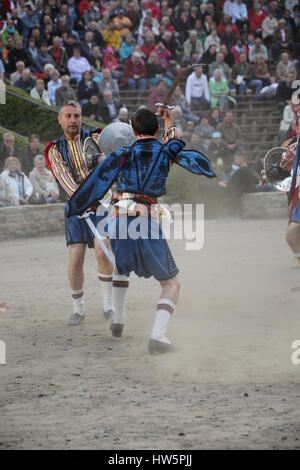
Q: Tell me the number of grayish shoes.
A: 4